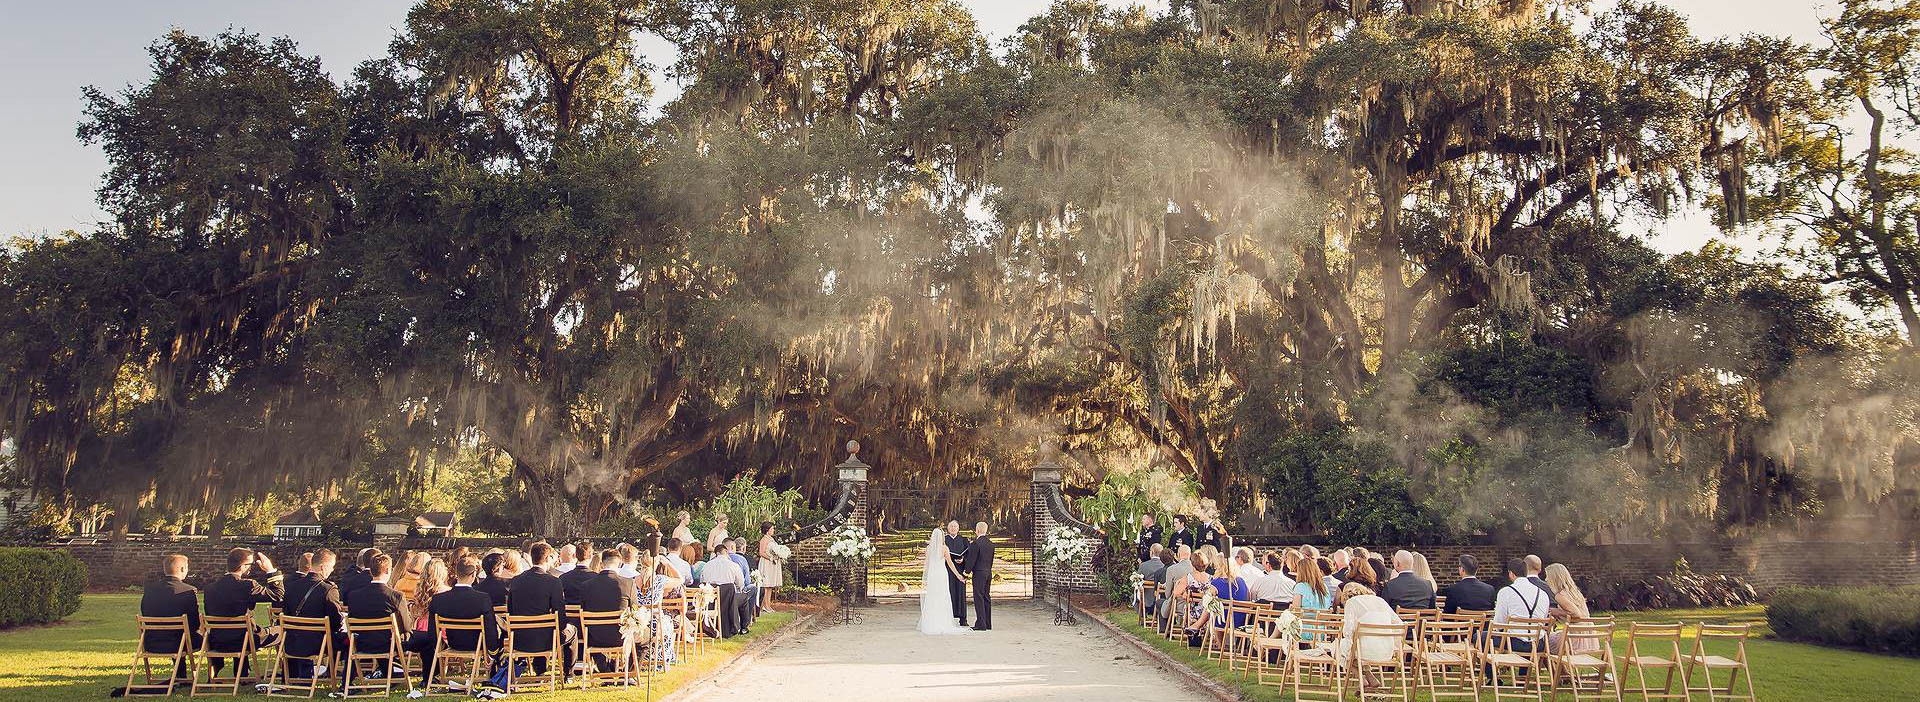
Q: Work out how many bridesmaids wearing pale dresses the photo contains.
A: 3